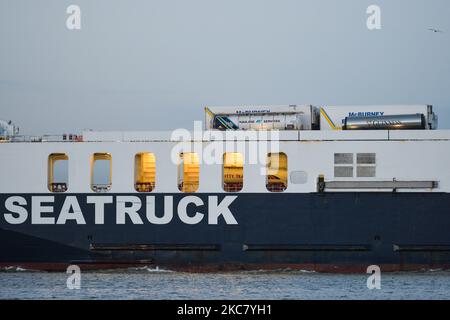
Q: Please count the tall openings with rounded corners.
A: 6